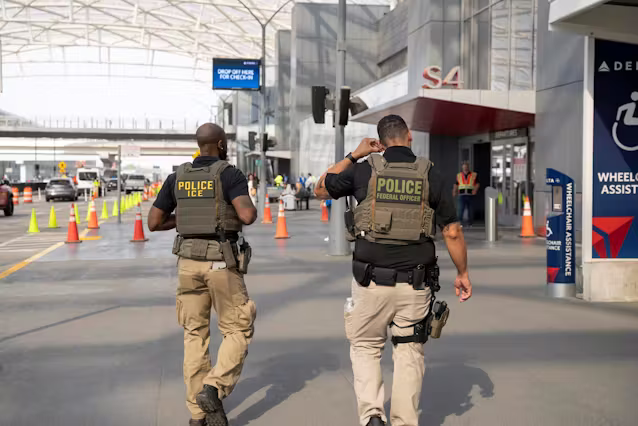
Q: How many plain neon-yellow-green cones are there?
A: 11